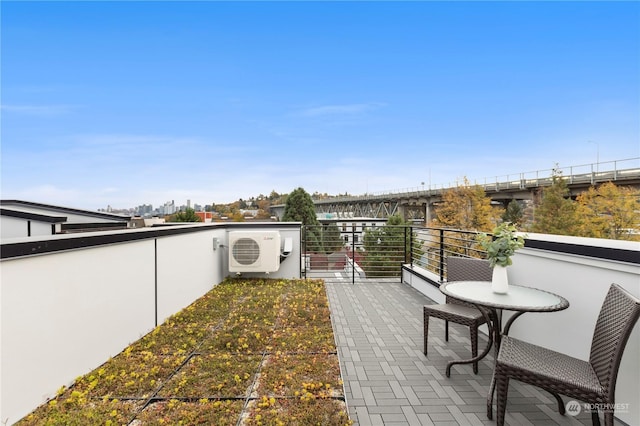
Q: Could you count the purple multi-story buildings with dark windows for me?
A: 0